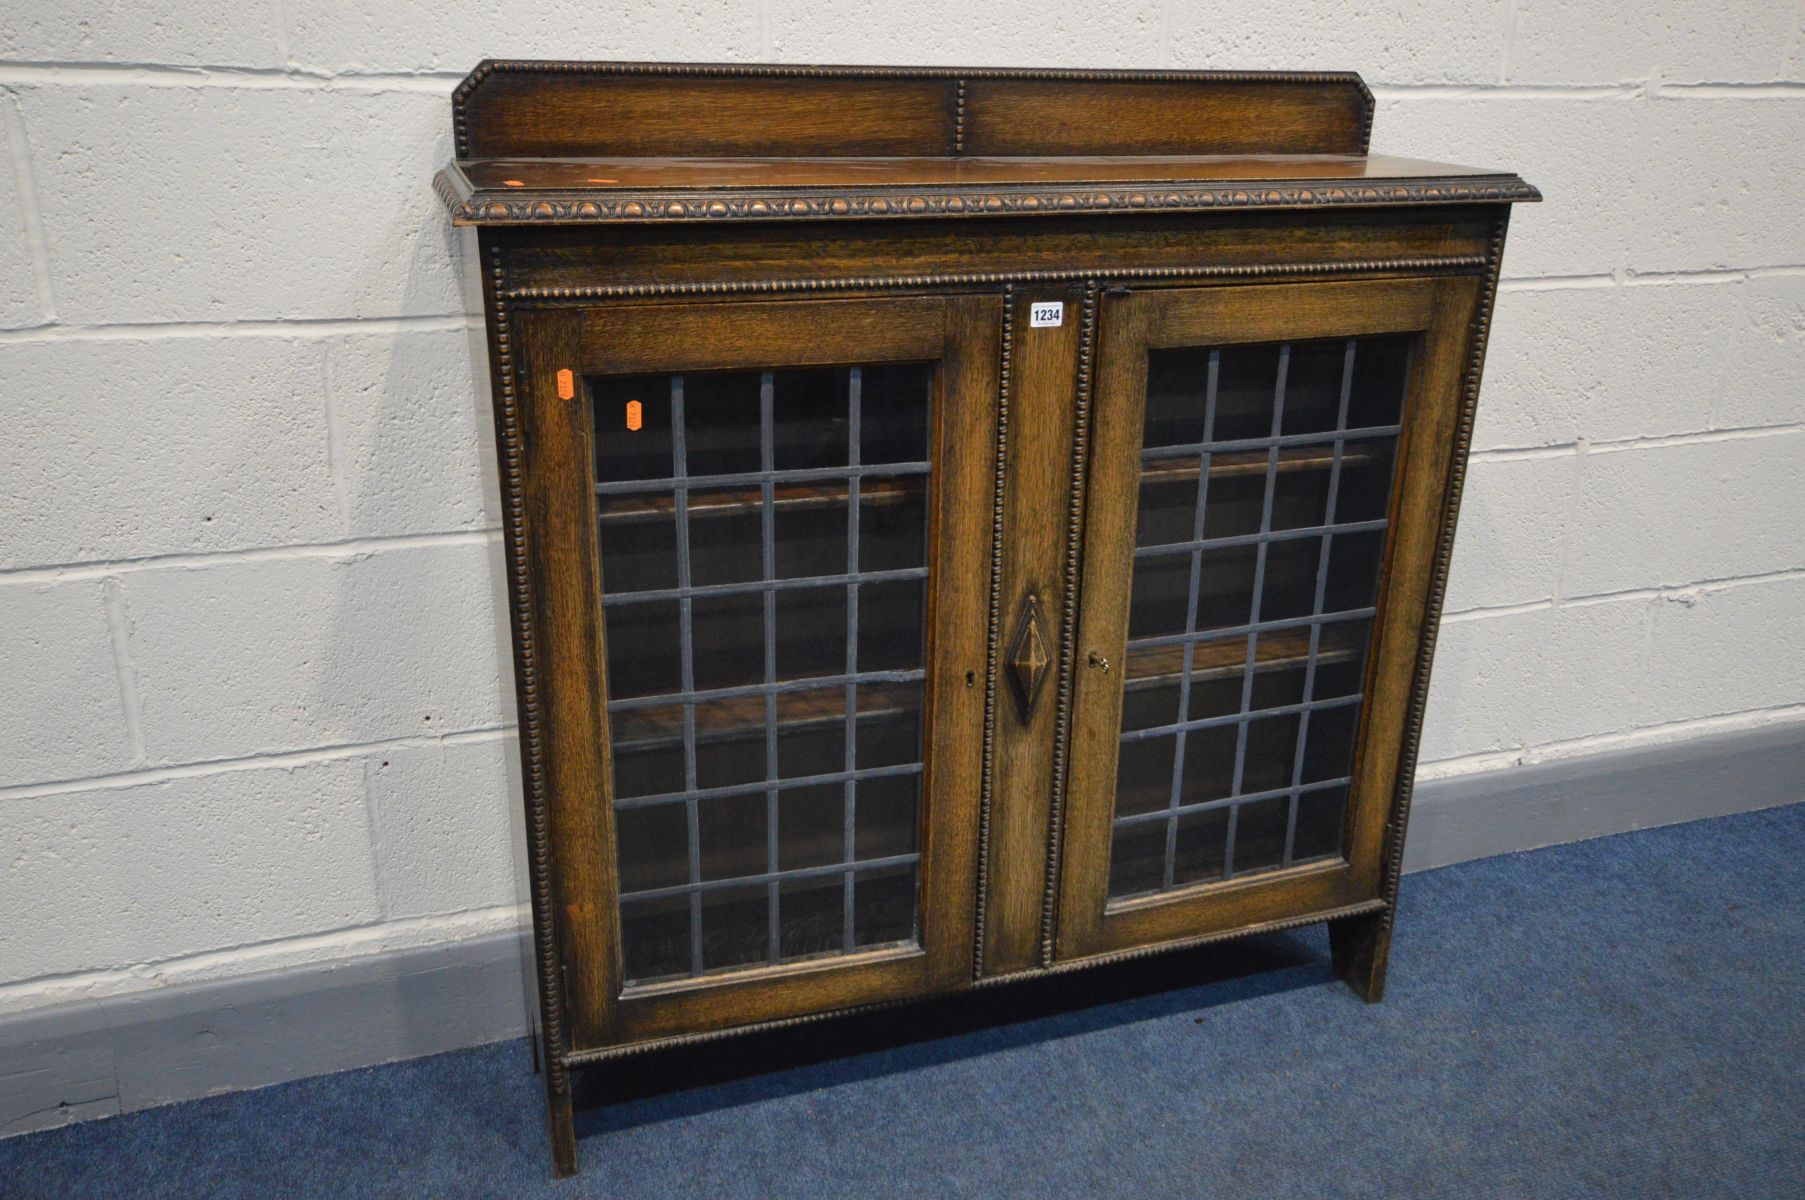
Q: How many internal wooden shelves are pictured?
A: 4